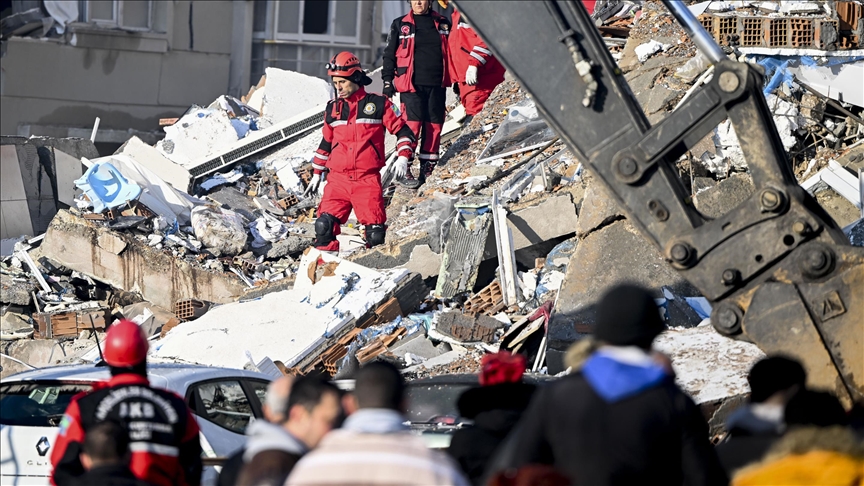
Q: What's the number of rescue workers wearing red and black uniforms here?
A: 4